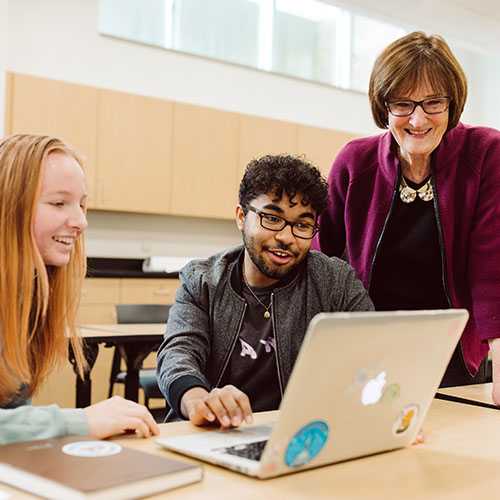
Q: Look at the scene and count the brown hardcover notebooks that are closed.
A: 1